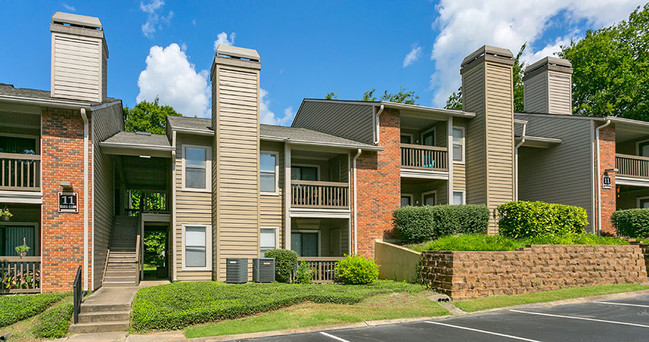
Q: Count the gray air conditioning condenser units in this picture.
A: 2